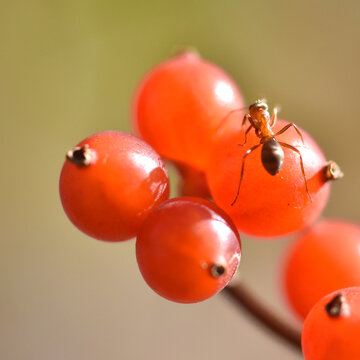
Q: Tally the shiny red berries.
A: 6